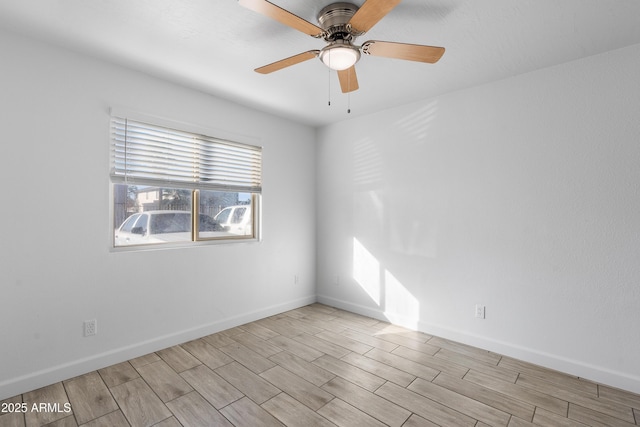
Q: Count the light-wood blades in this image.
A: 5